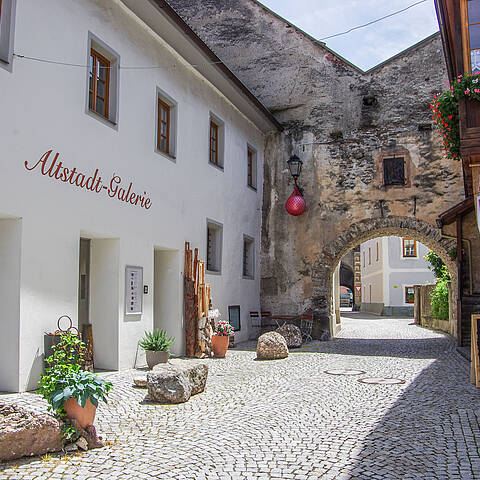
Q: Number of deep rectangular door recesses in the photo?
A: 3